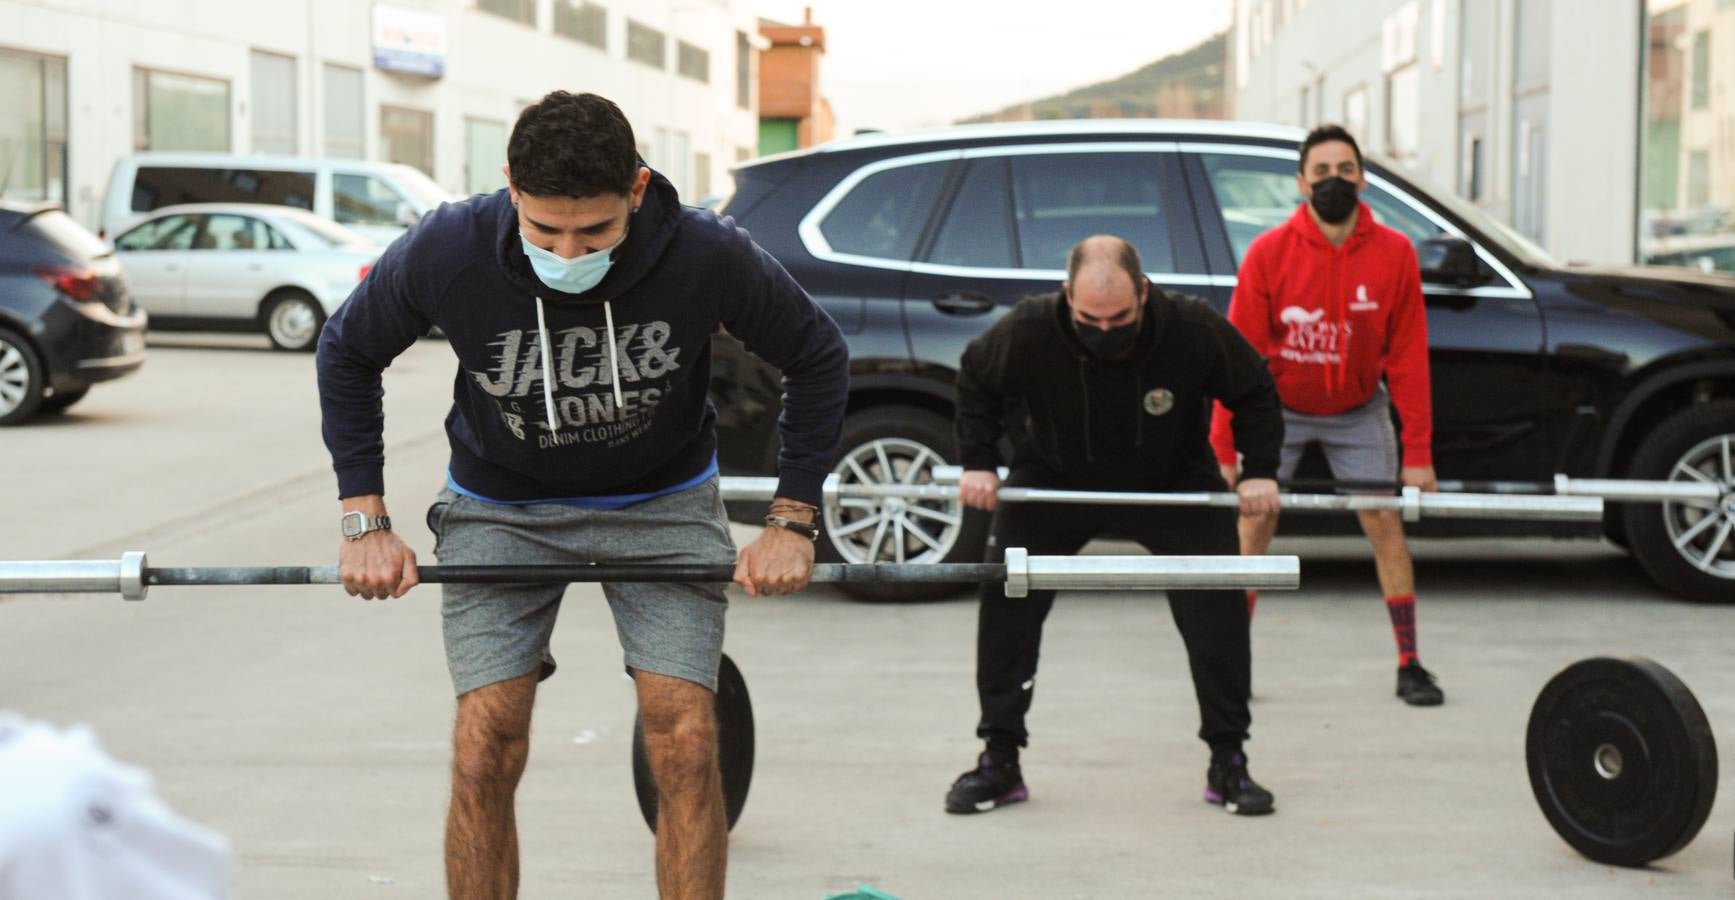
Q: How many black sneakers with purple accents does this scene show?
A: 2